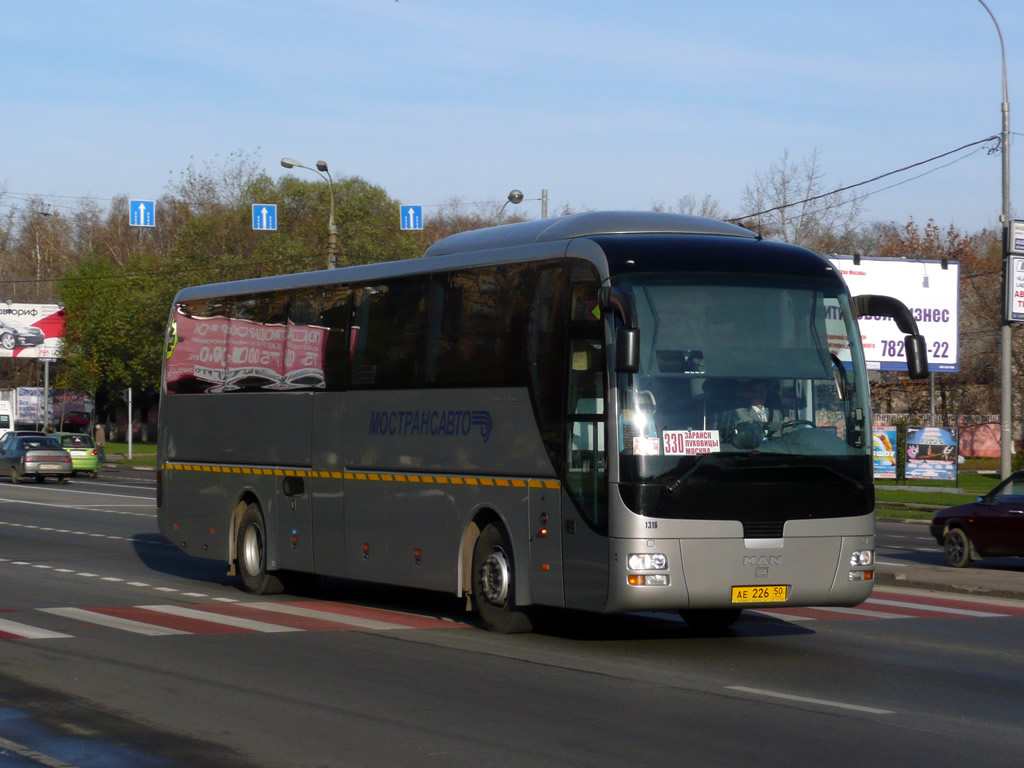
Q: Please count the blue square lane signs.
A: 3